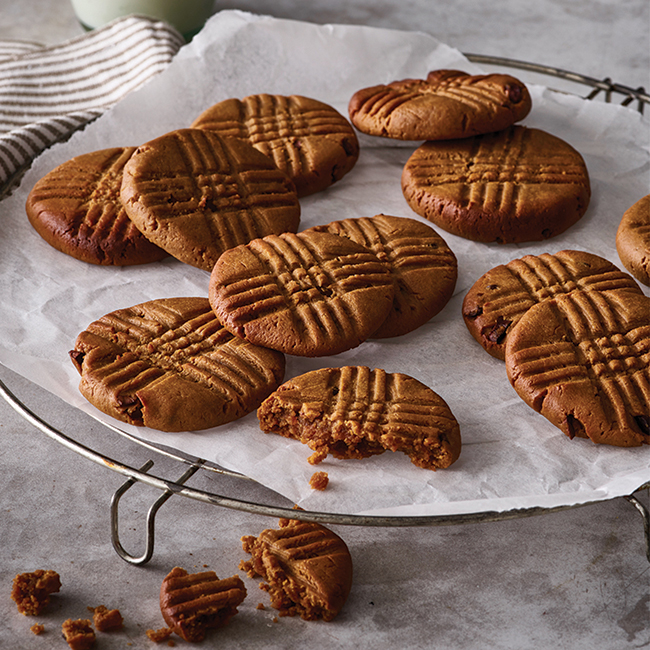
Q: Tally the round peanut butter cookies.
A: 11